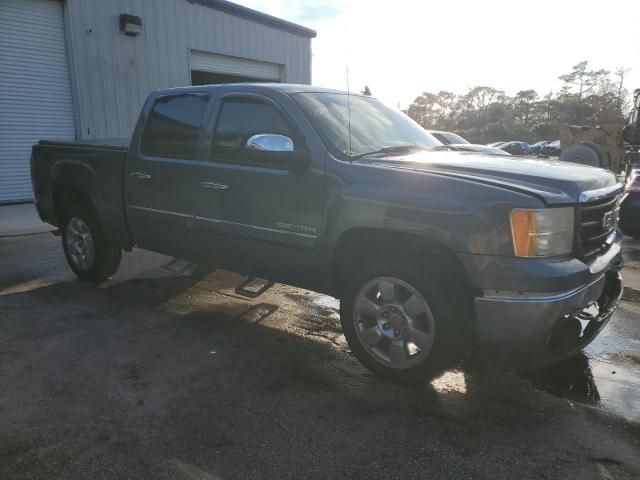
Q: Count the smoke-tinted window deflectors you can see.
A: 2